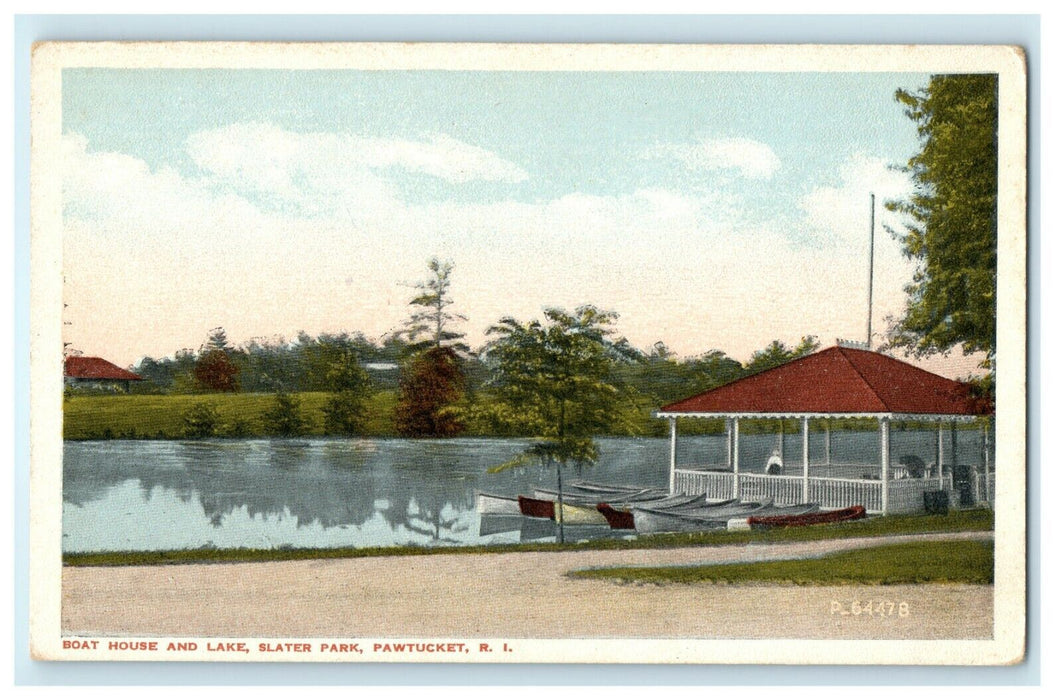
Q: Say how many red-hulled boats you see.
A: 3